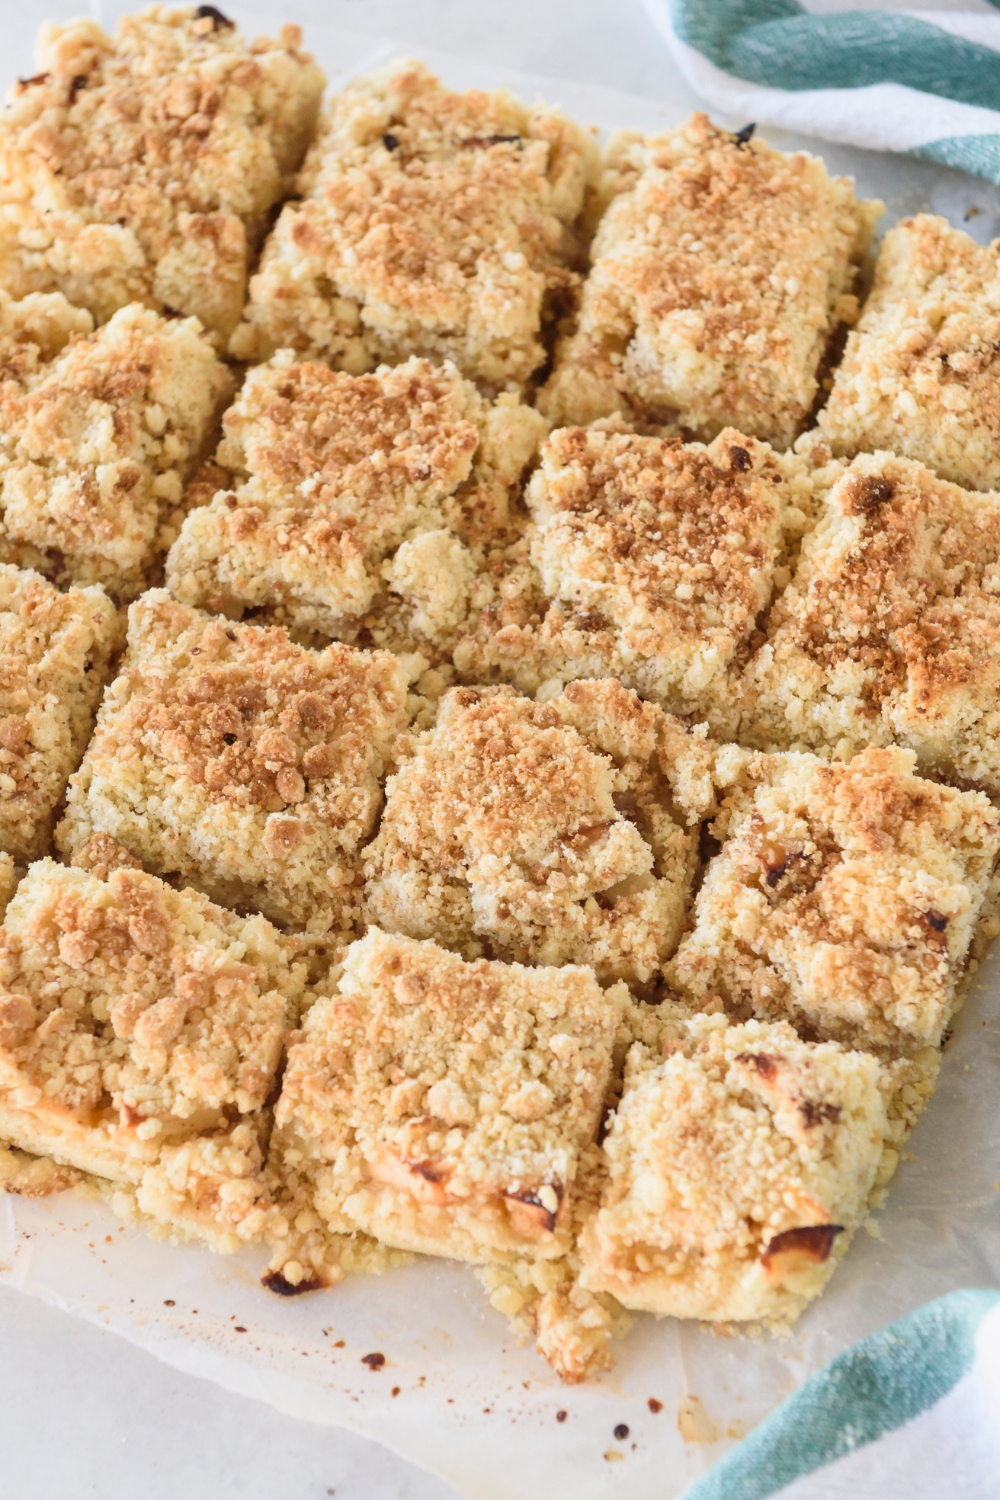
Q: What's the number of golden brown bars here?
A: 15